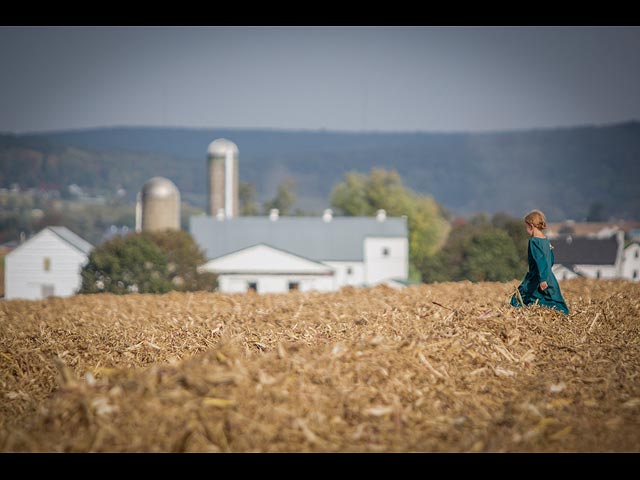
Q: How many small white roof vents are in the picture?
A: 4